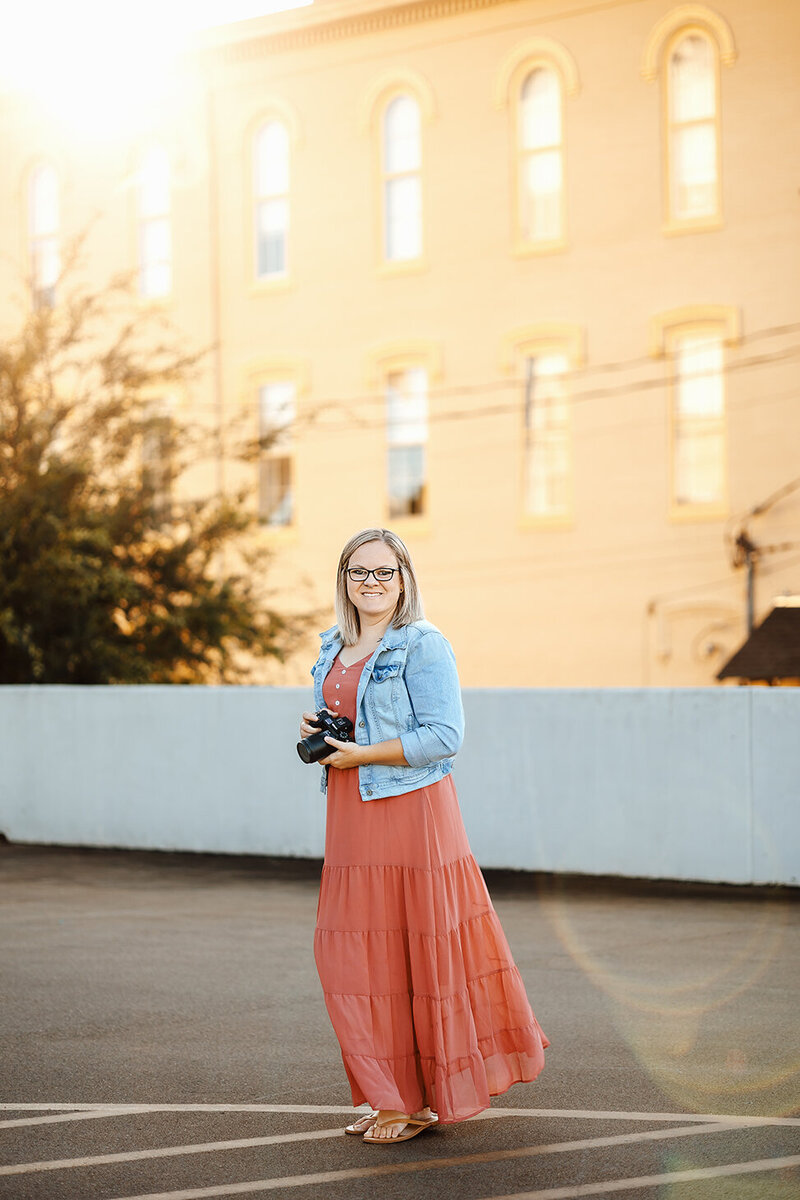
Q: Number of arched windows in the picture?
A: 6